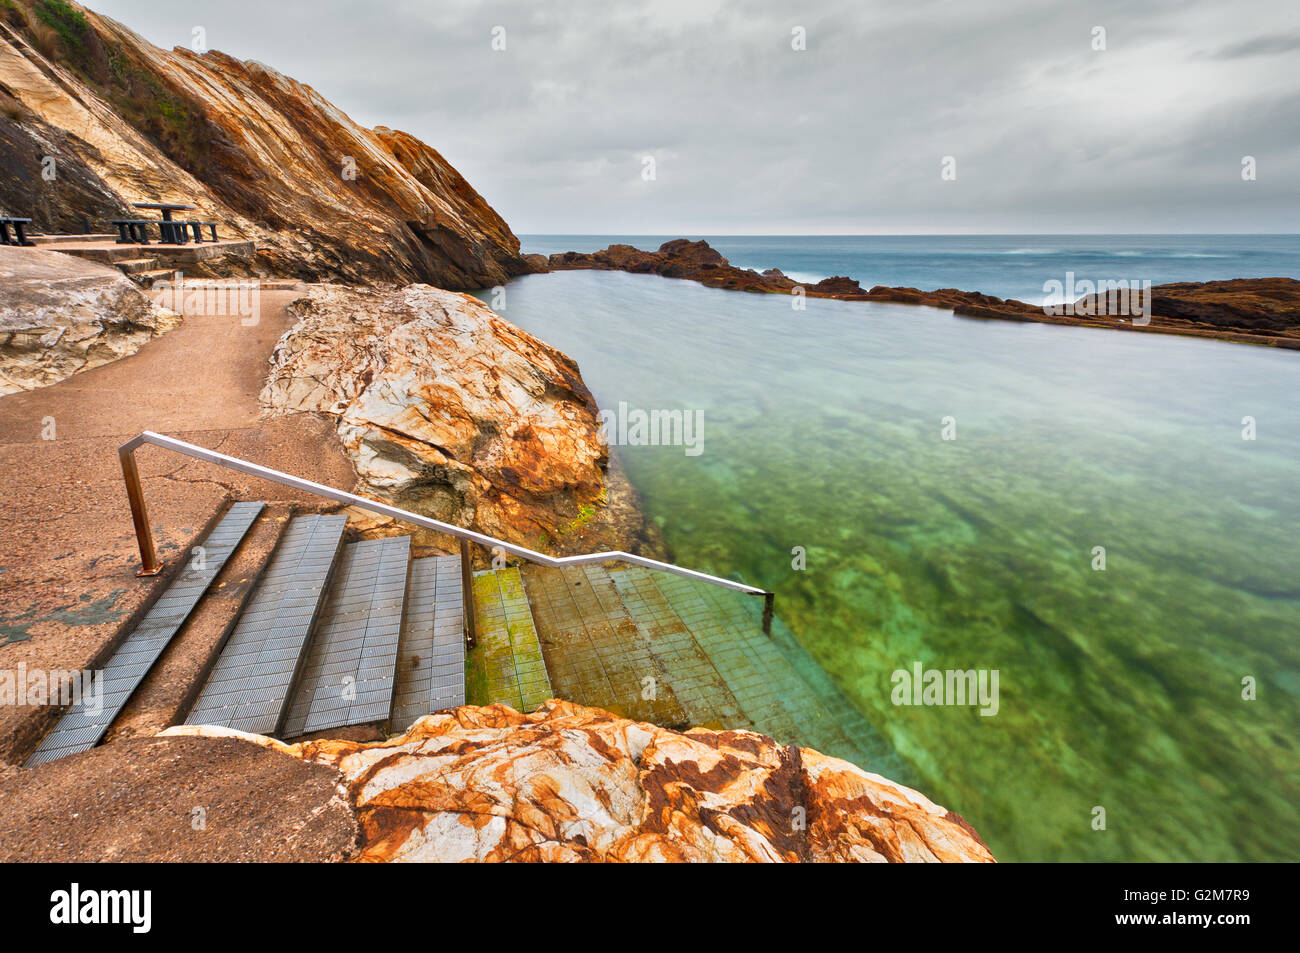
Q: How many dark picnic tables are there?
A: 2